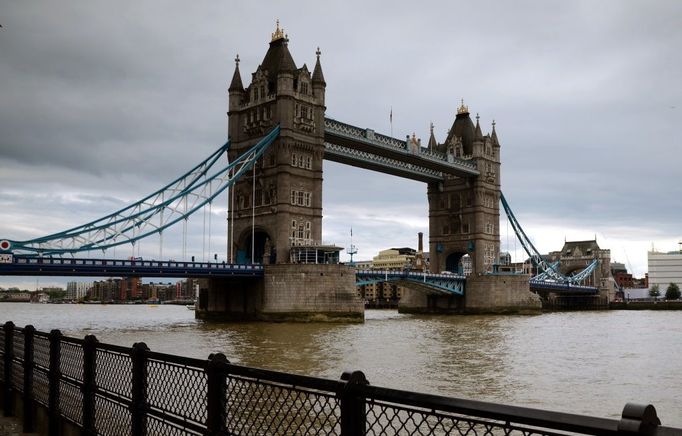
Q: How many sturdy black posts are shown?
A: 8